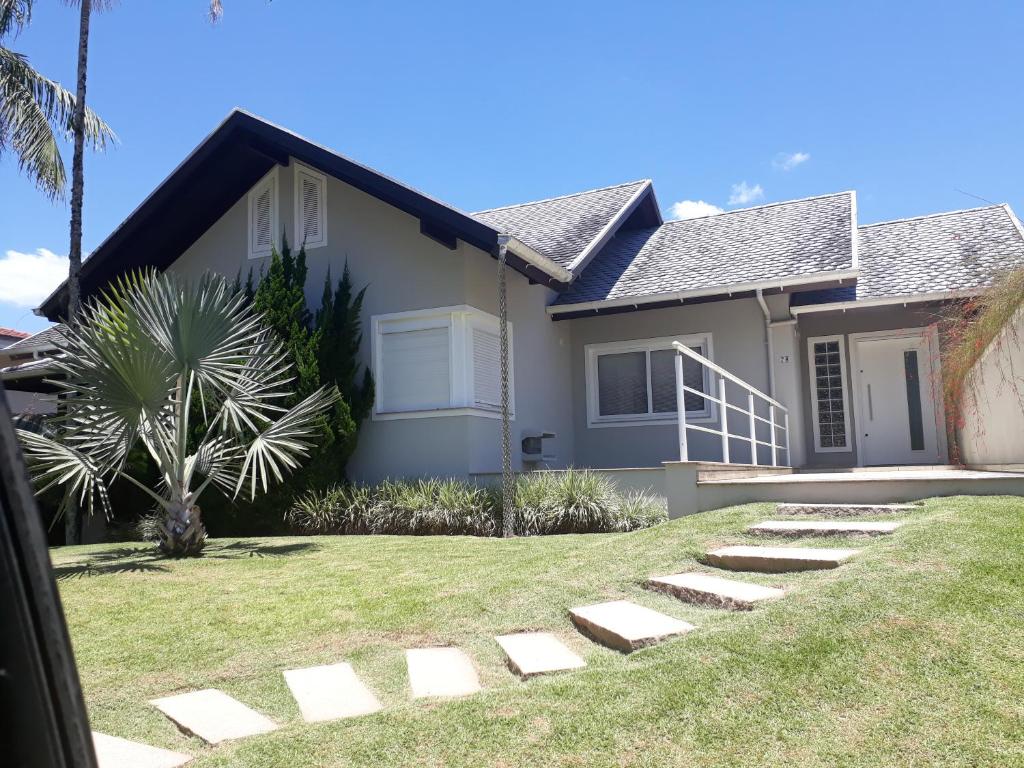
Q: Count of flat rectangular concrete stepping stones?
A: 10